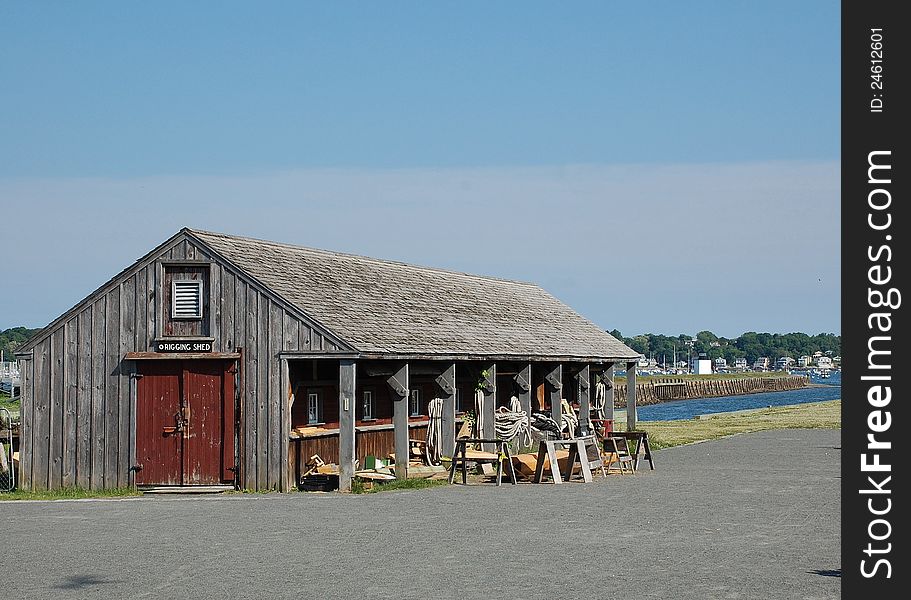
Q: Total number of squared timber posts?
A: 9